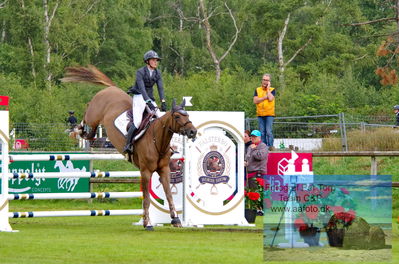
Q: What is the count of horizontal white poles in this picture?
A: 4